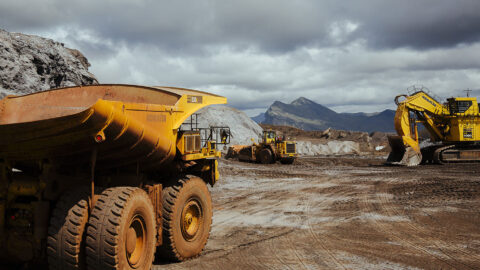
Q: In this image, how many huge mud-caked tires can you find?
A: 3